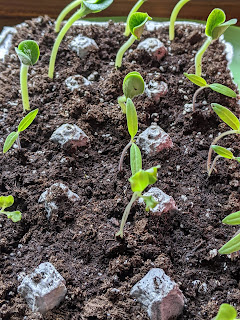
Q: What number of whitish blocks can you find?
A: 10